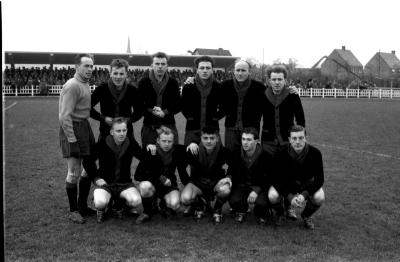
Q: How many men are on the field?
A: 11